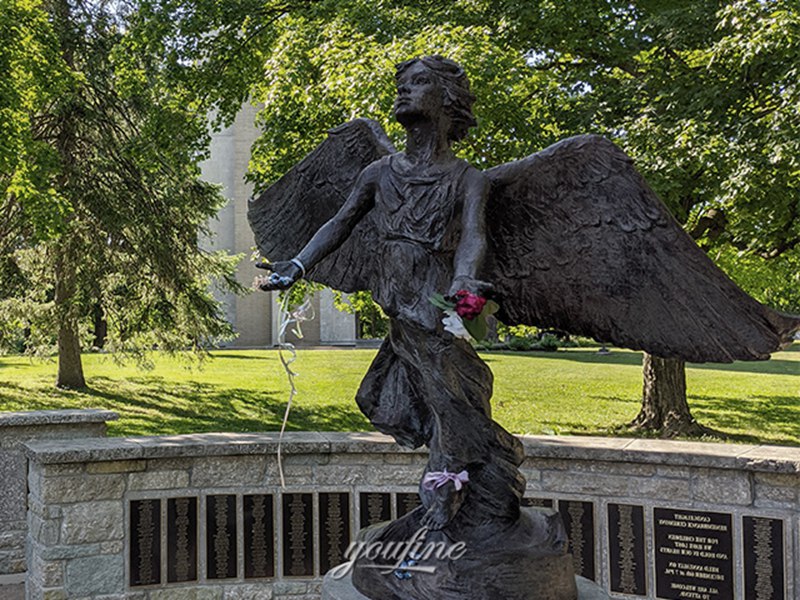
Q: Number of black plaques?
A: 13